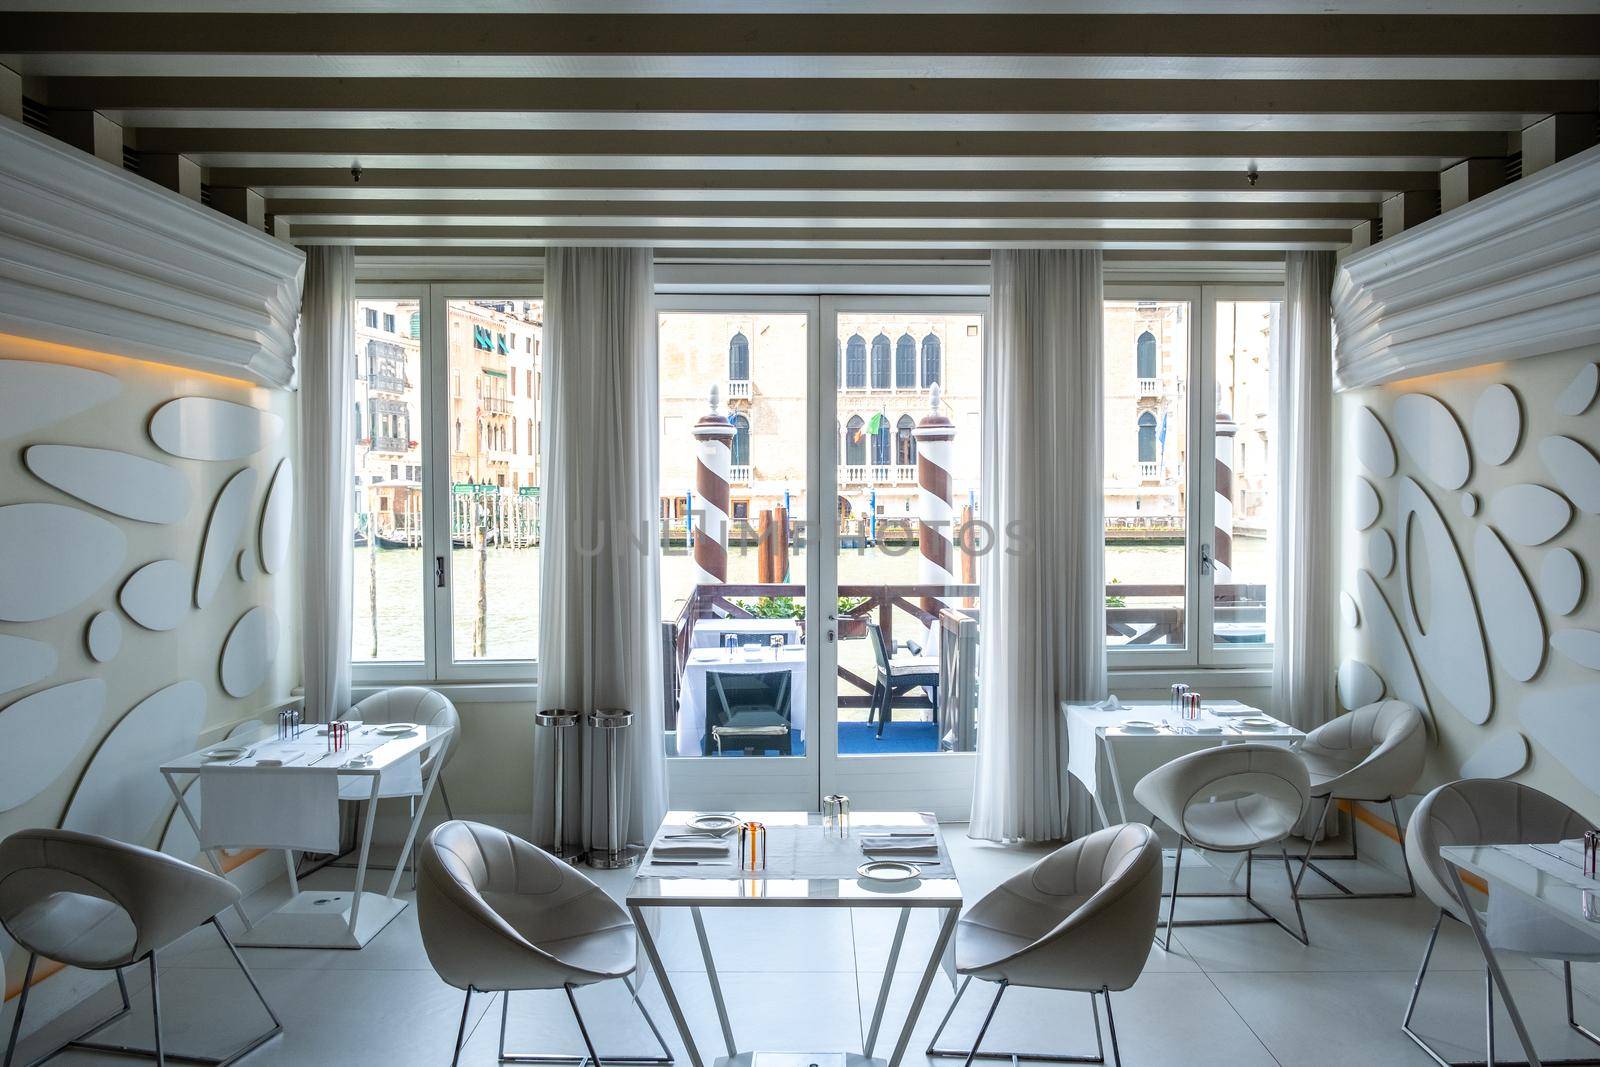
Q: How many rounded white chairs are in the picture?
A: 7